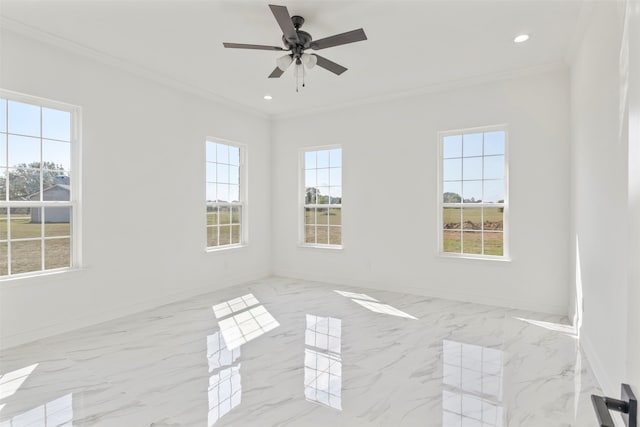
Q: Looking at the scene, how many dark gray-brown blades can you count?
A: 5